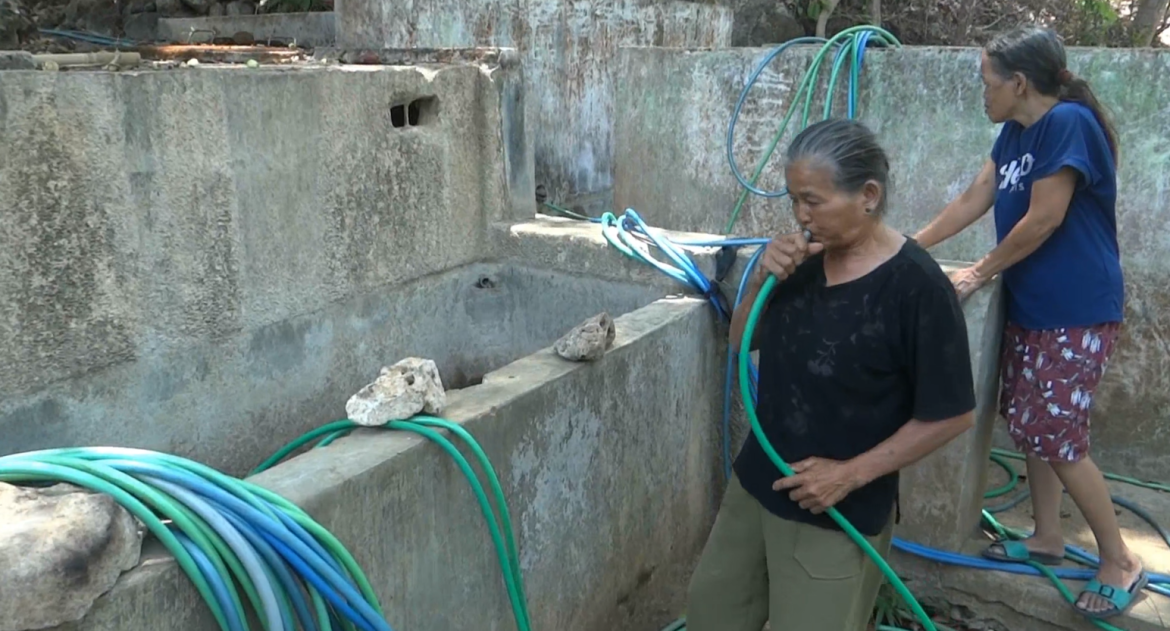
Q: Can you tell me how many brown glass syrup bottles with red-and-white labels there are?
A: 0